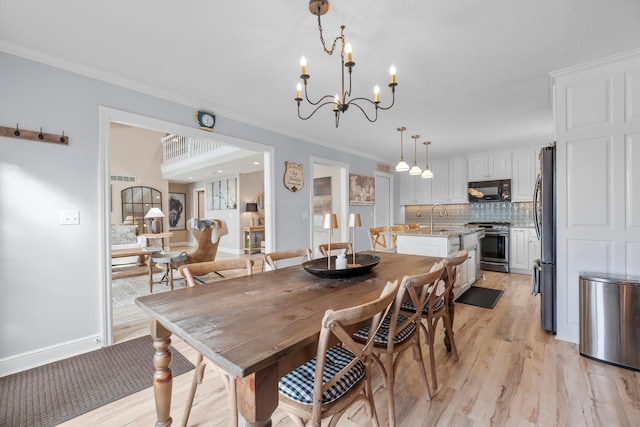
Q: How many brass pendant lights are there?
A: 3